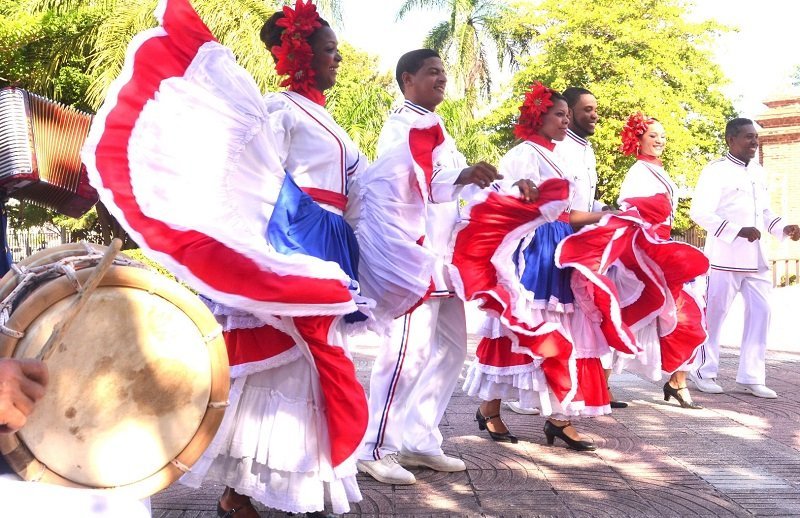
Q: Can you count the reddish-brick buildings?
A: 1